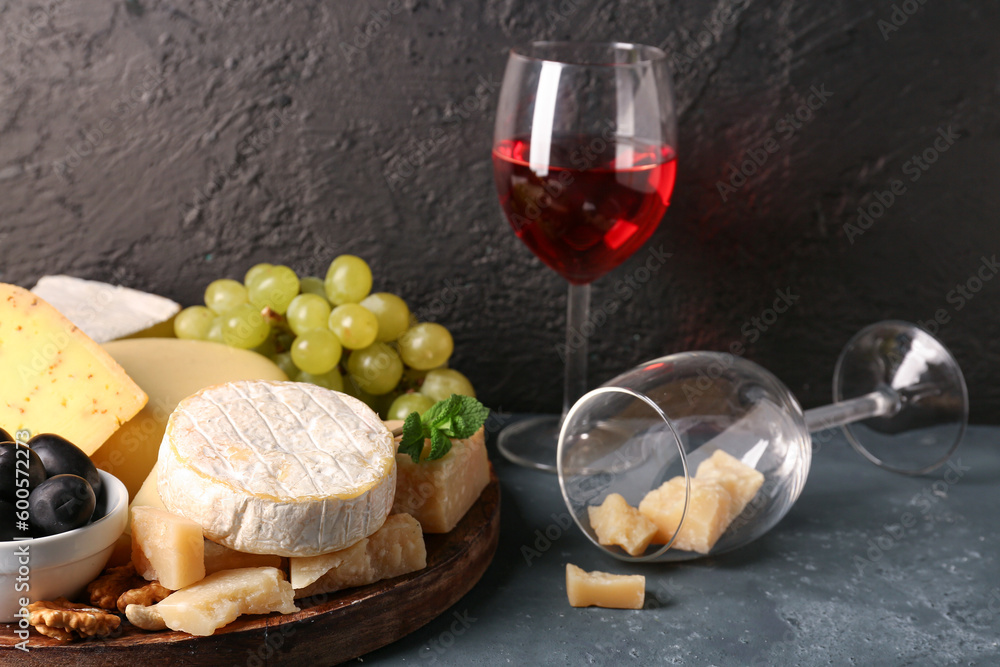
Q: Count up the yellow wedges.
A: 1